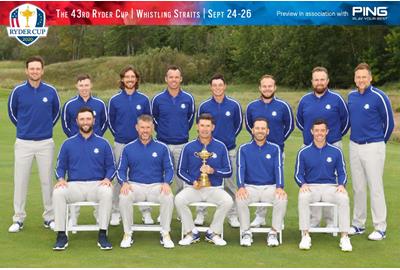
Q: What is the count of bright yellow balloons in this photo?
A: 0